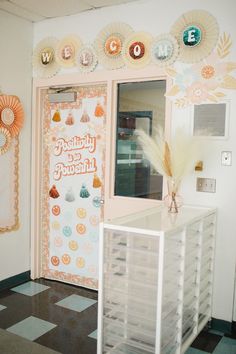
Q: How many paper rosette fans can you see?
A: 9